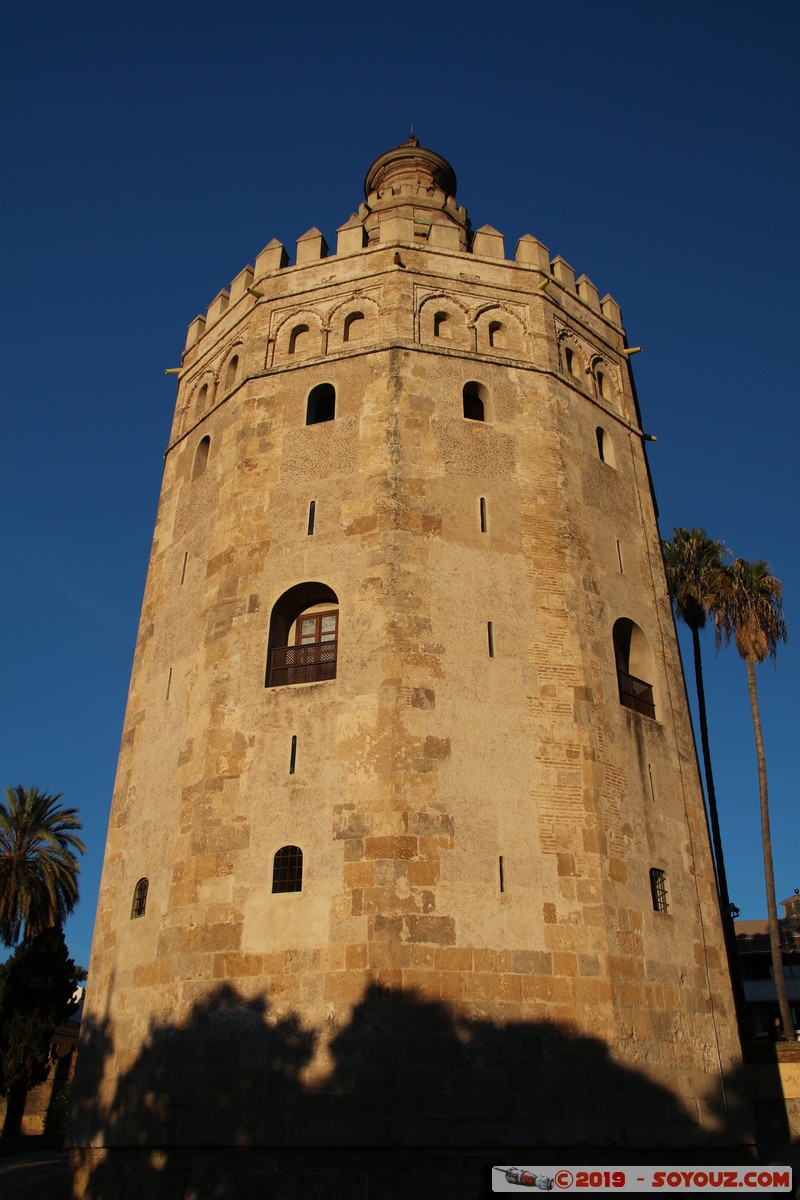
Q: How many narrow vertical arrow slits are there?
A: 9